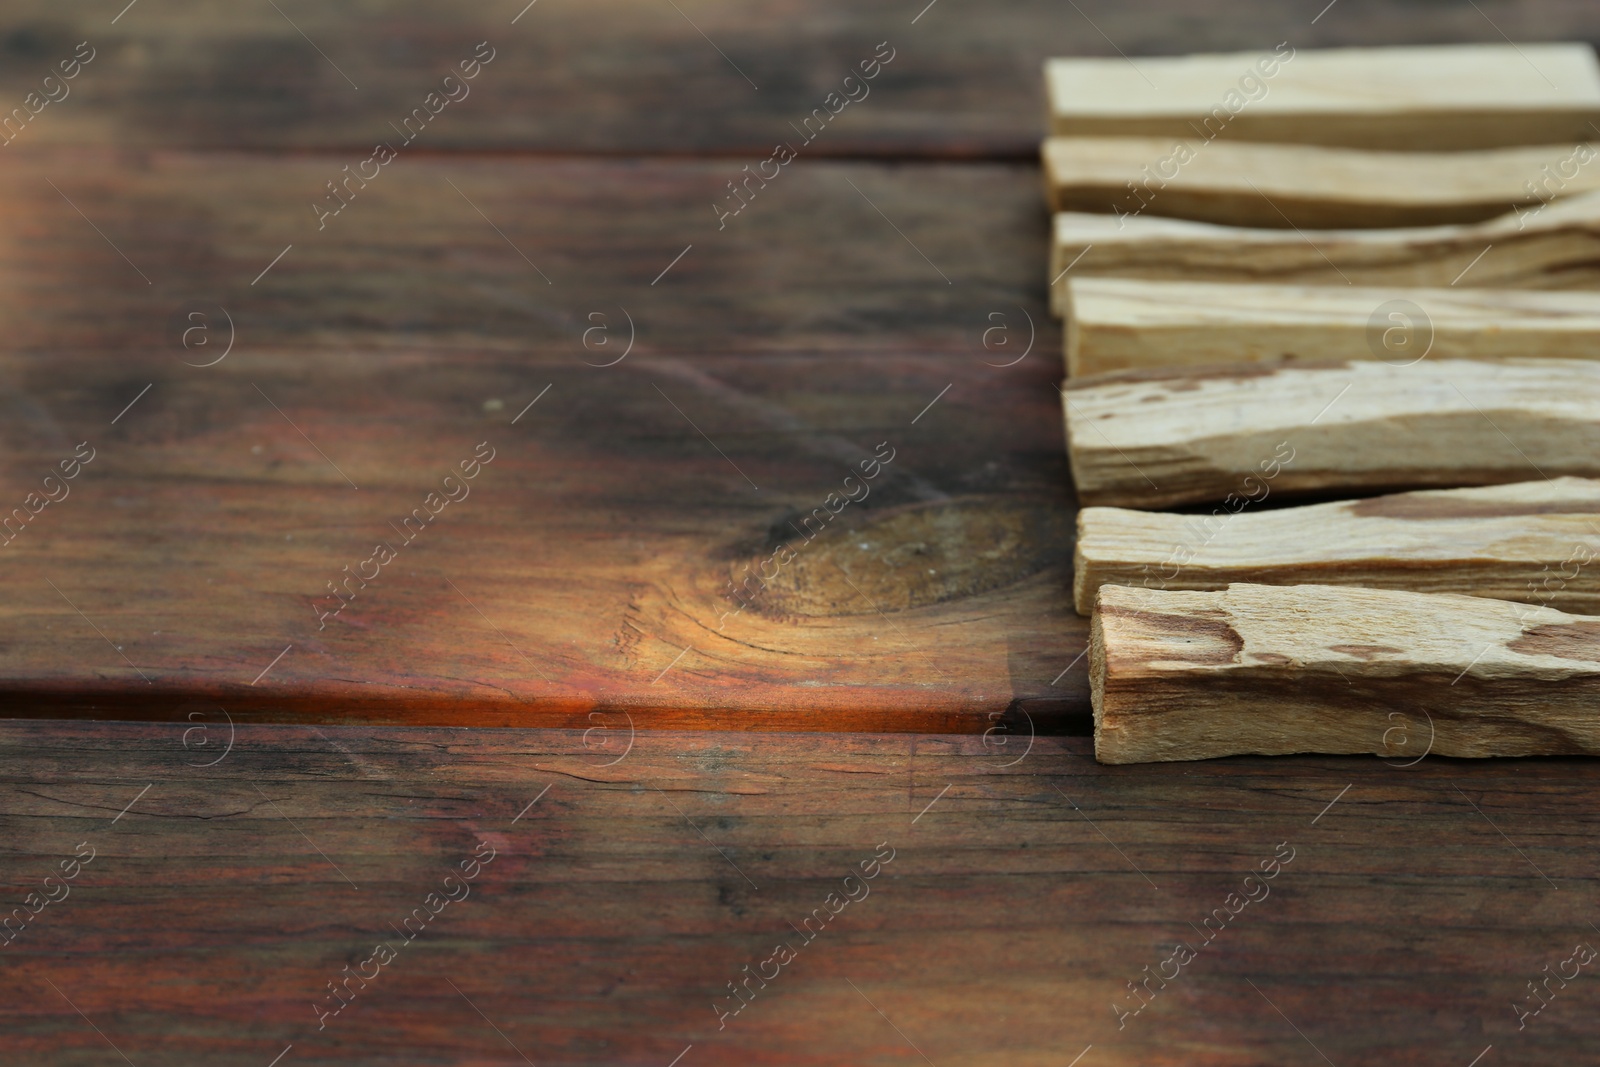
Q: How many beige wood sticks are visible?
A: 7